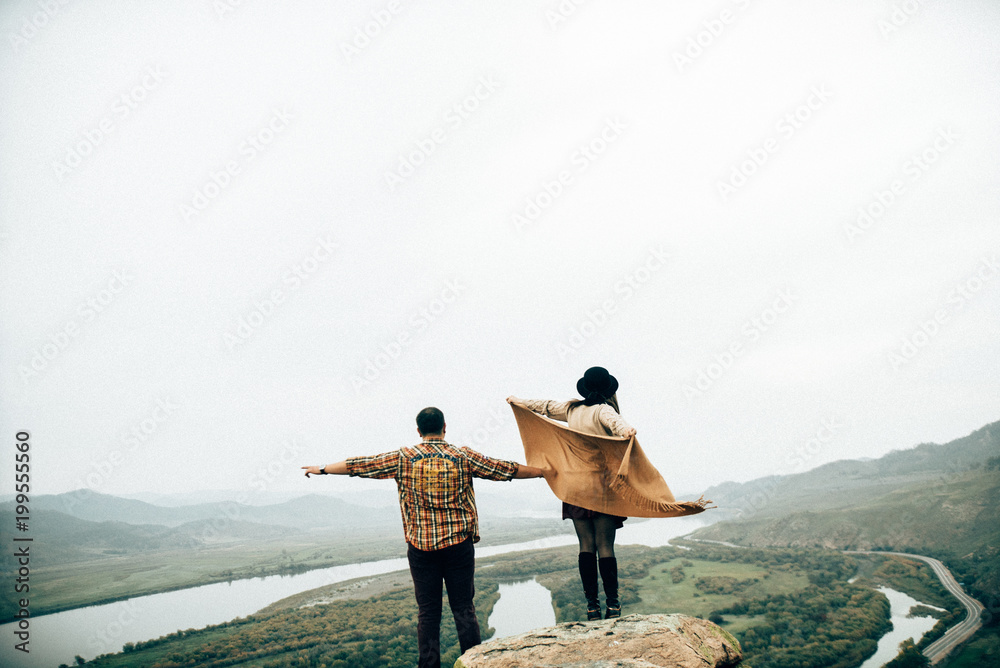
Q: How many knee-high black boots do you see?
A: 2